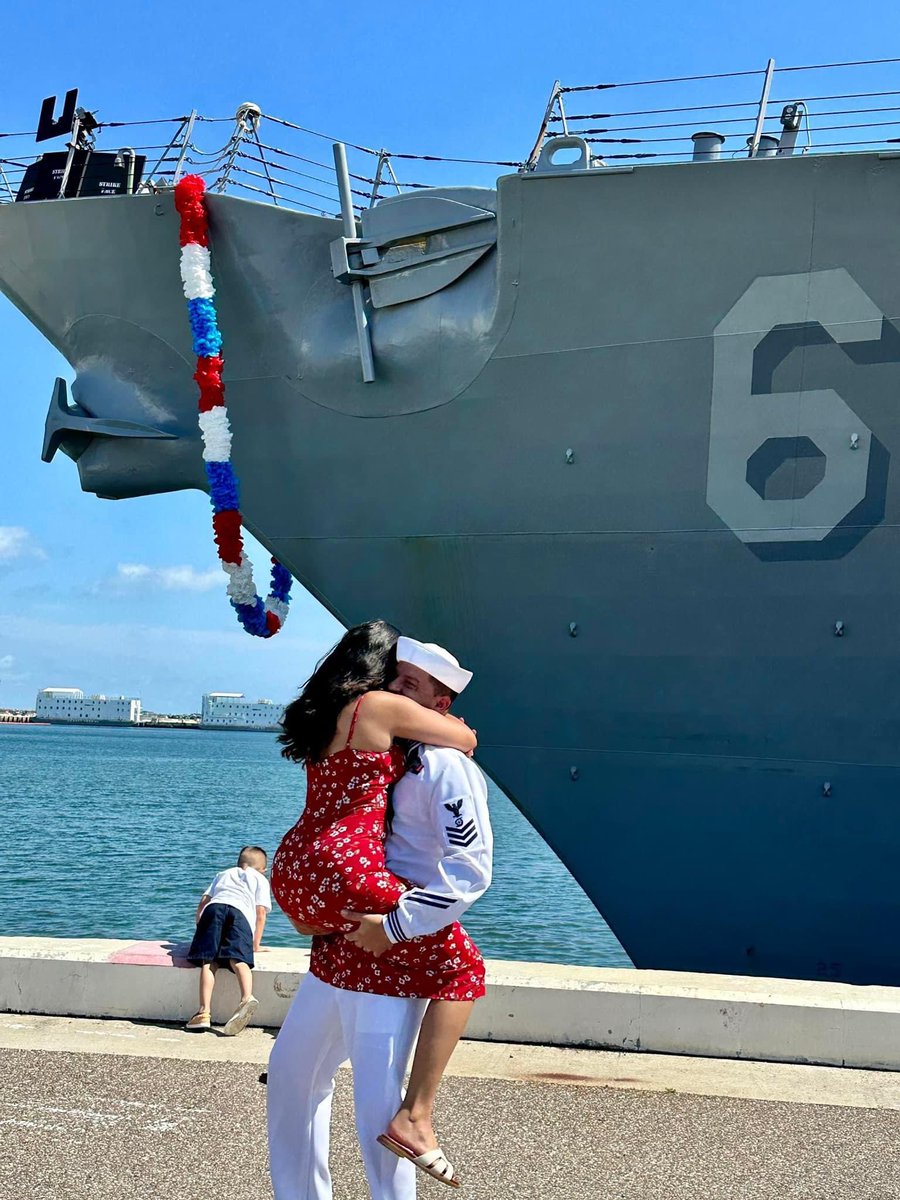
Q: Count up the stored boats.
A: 0